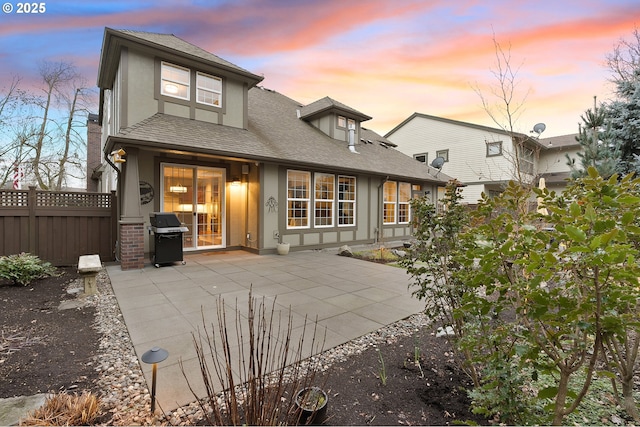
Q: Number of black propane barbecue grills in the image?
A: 1